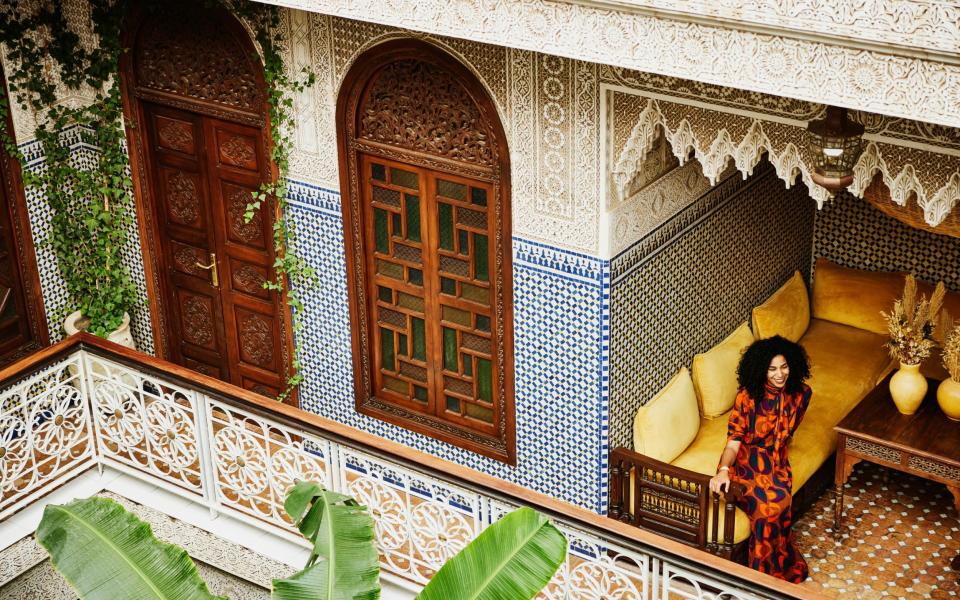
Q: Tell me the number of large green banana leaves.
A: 3